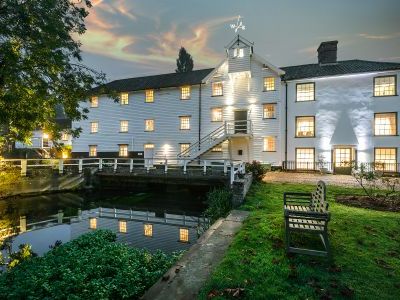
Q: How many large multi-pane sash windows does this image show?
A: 6